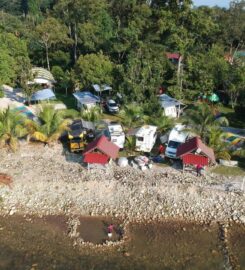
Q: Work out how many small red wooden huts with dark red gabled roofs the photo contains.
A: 2